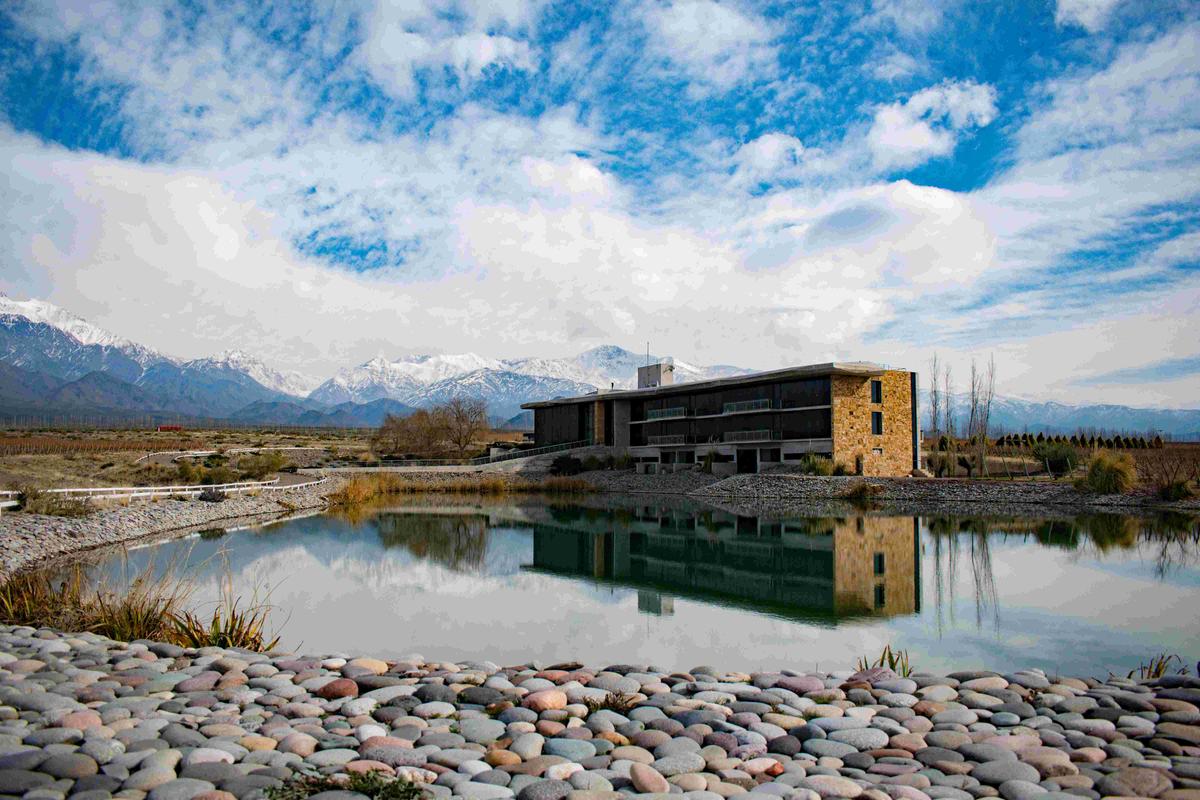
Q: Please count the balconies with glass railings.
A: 4